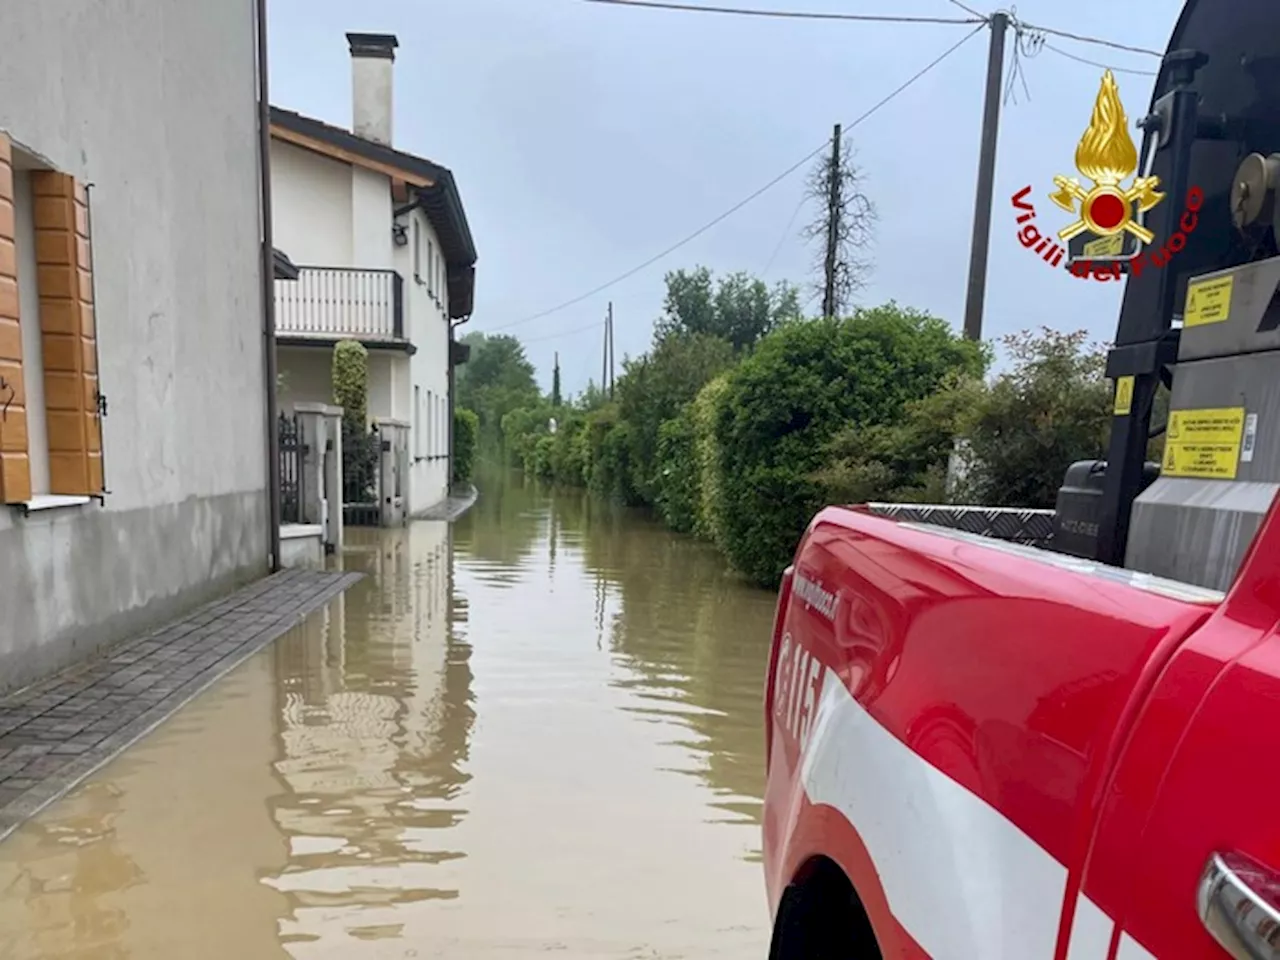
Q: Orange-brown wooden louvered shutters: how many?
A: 2